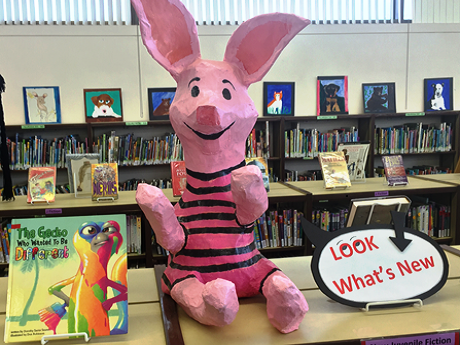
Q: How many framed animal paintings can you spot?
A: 7